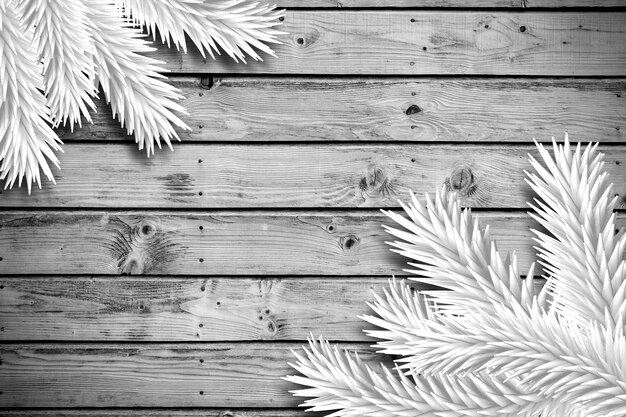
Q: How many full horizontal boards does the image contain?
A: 6